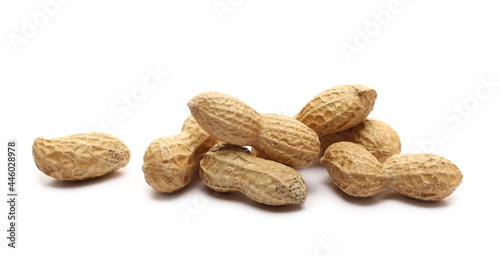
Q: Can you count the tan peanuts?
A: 7